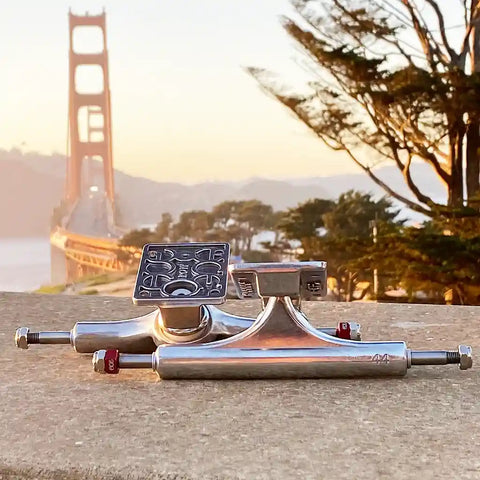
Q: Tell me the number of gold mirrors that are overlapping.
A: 0